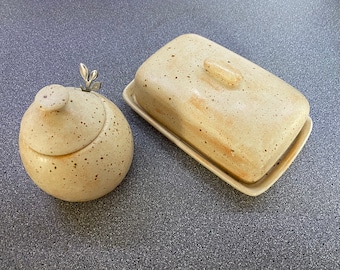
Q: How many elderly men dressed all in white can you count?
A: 0